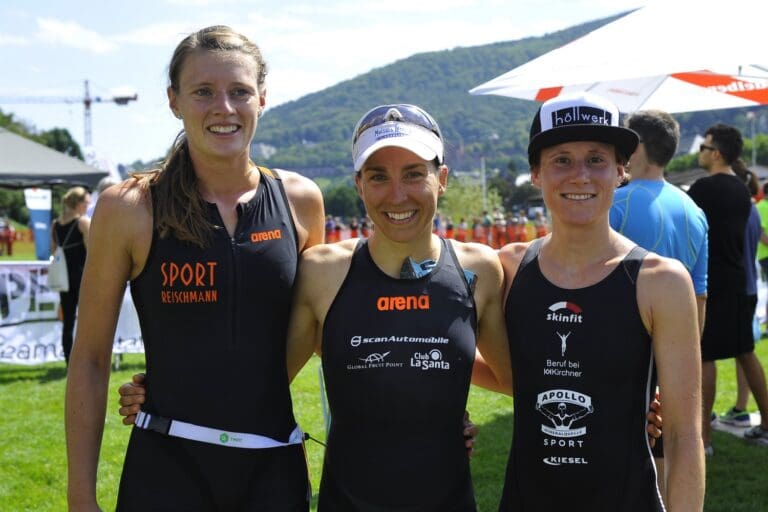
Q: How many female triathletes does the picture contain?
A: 3